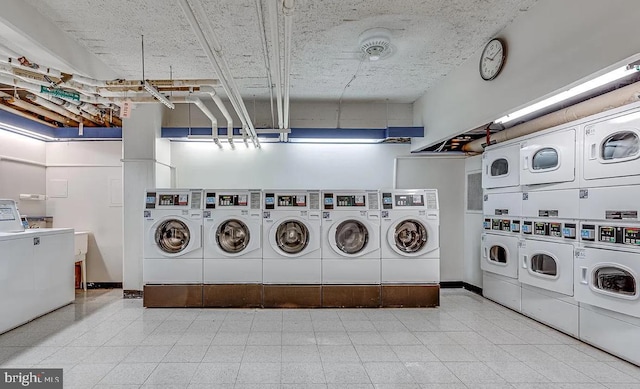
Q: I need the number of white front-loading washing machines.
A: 5